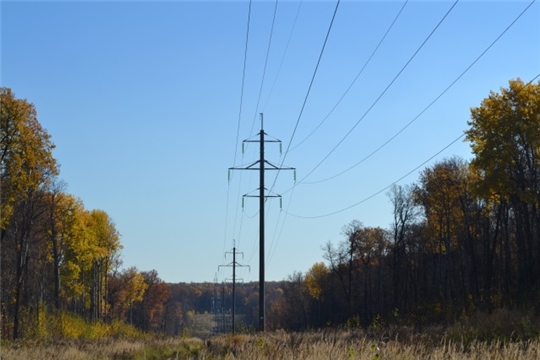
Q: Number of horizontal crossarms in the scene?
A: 6